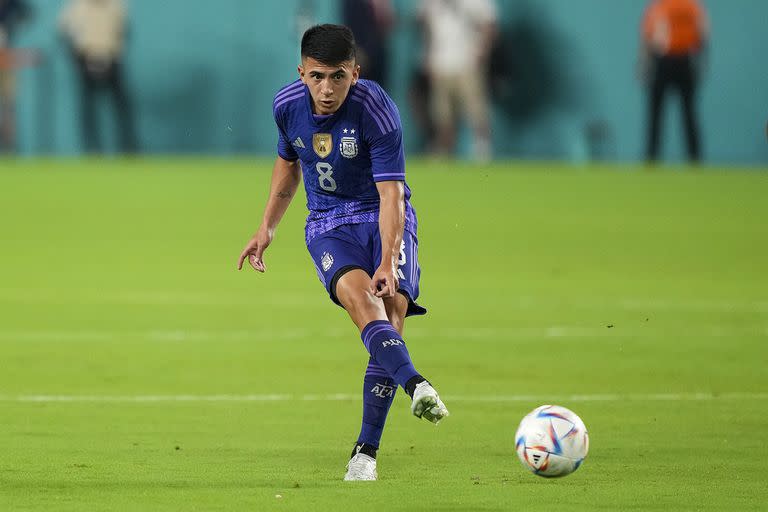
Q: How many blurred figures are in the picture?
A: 5